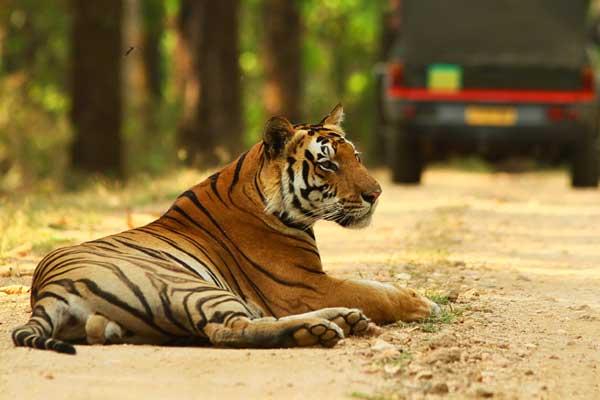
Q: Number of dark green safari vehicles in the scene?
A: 1